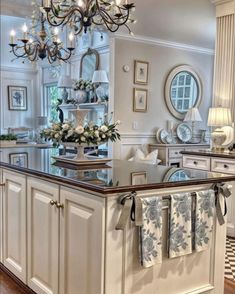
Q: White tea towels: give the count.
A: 3